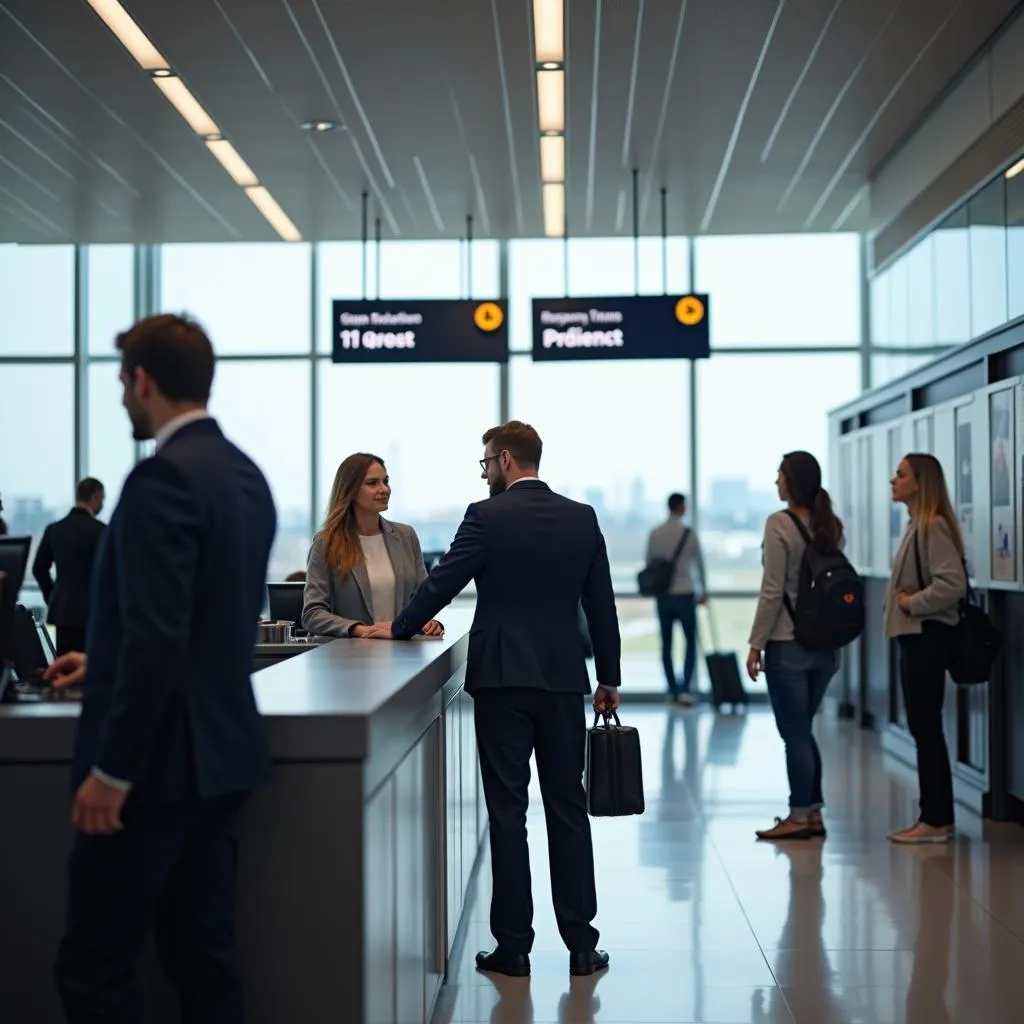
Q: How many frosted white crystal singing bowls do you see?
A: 0